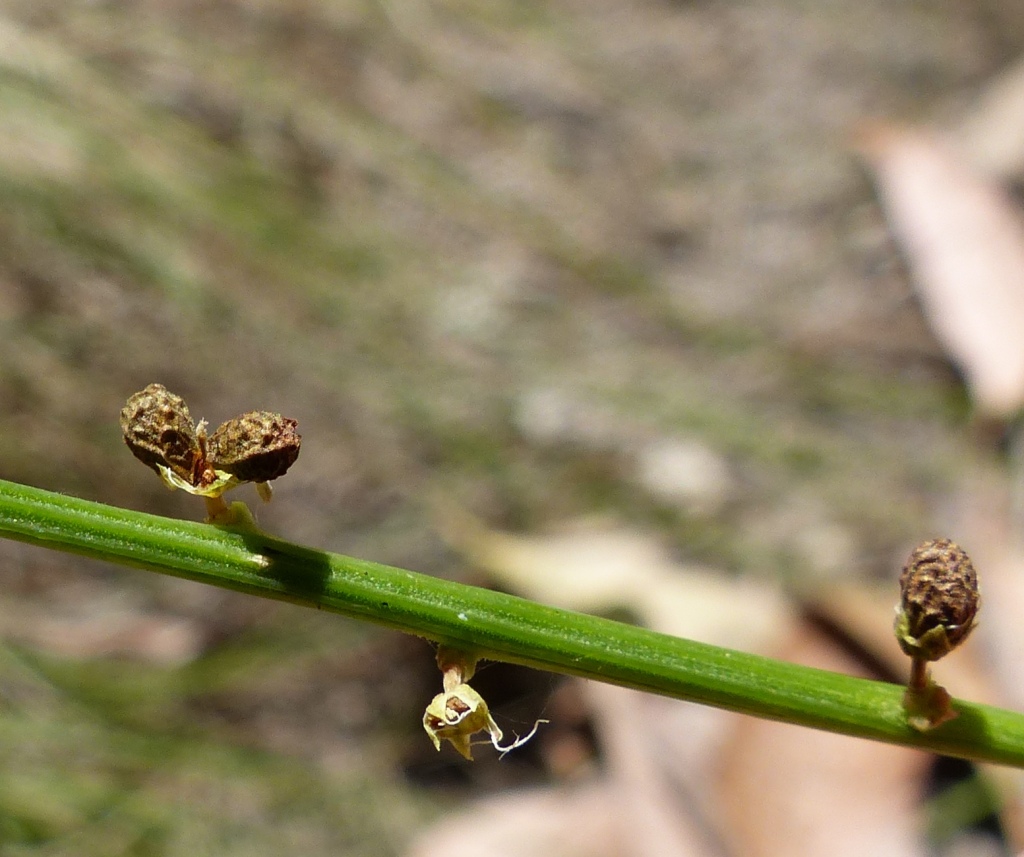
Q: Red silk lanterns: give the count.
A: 0